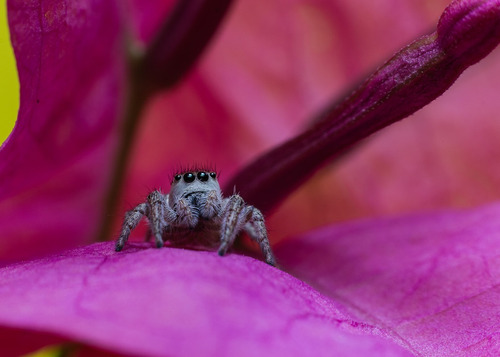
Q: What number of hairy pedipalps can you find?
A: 2